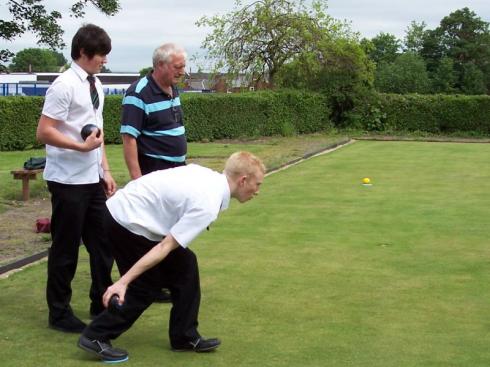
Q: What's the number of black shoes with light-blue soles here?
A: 1